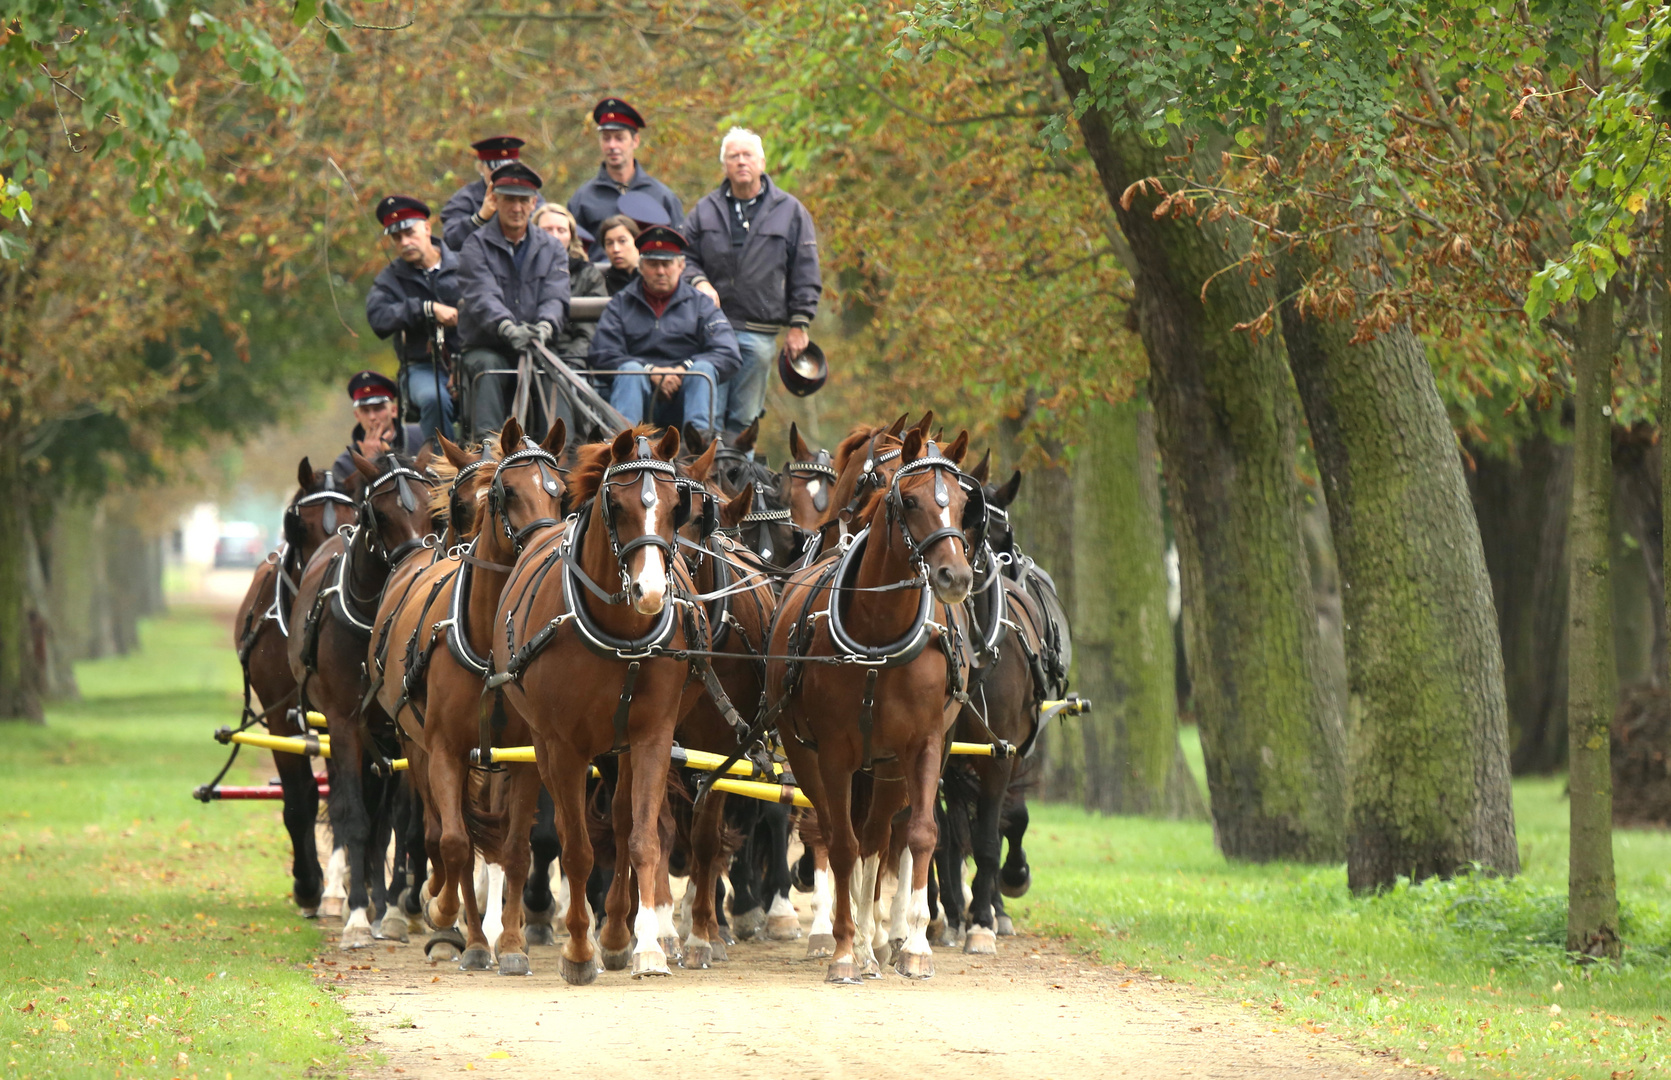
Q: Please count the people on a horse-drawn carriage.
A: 9